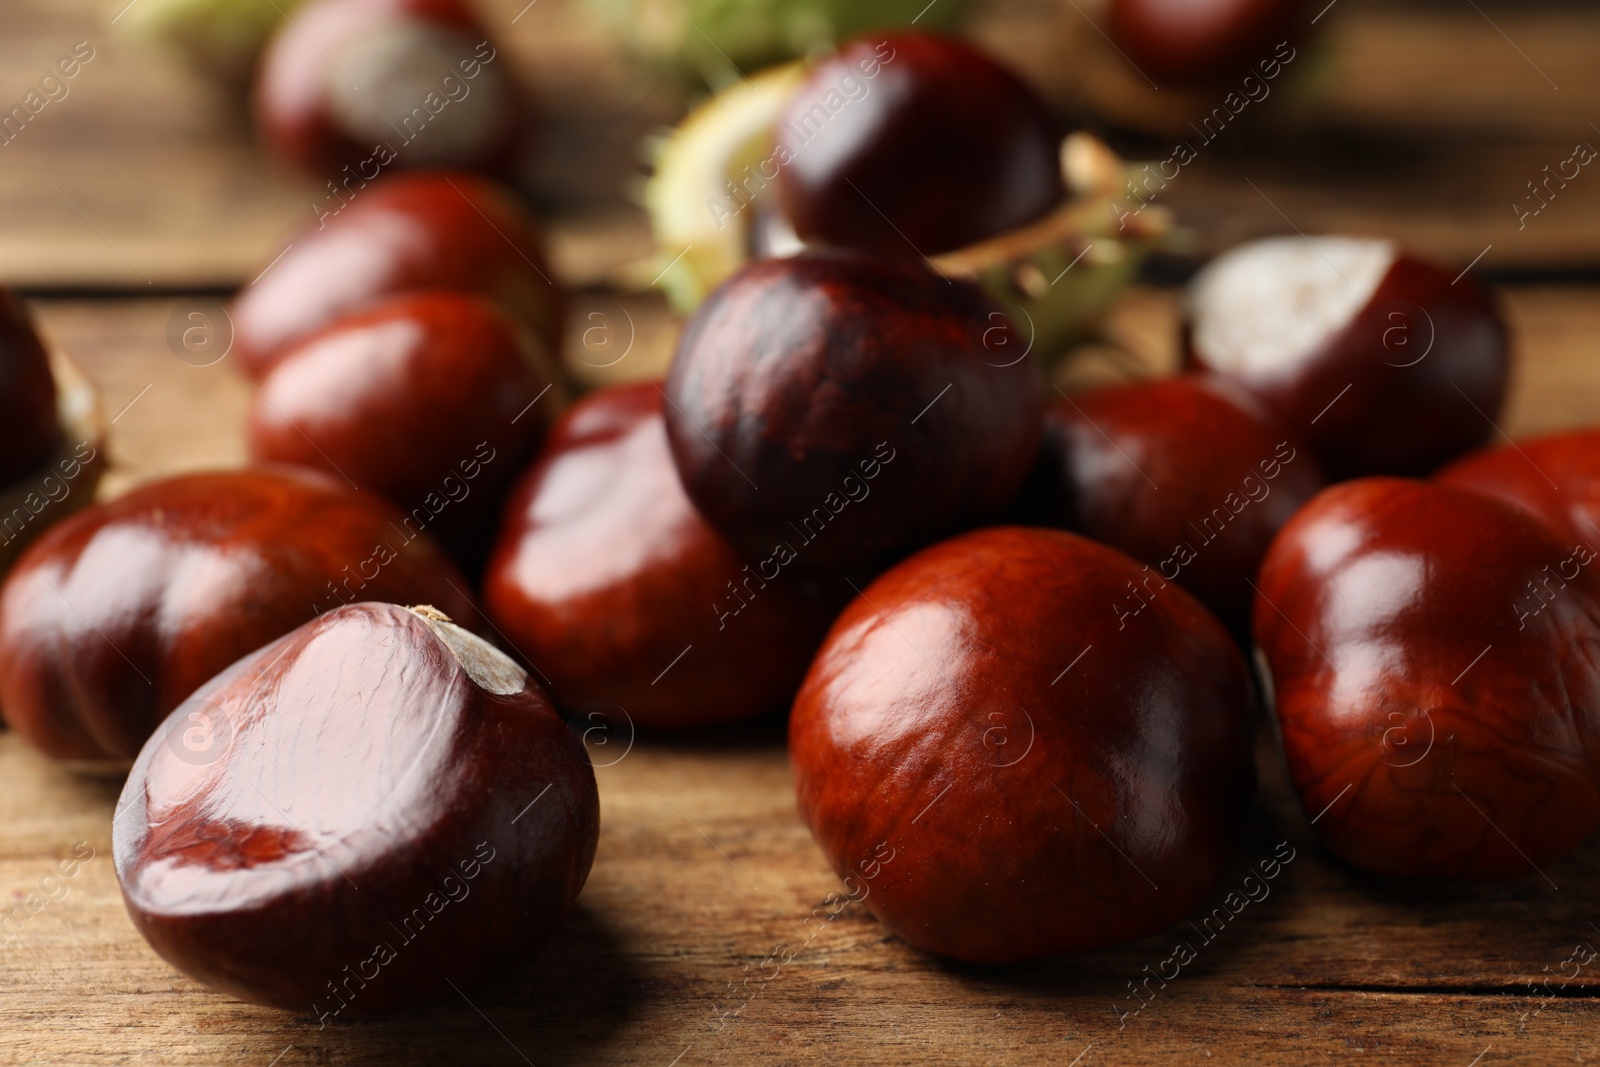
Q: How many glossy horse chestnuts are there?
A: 15